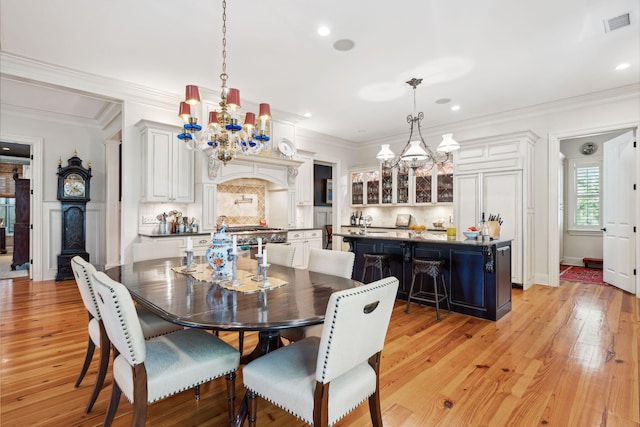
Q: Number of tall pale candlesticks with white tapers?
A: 4